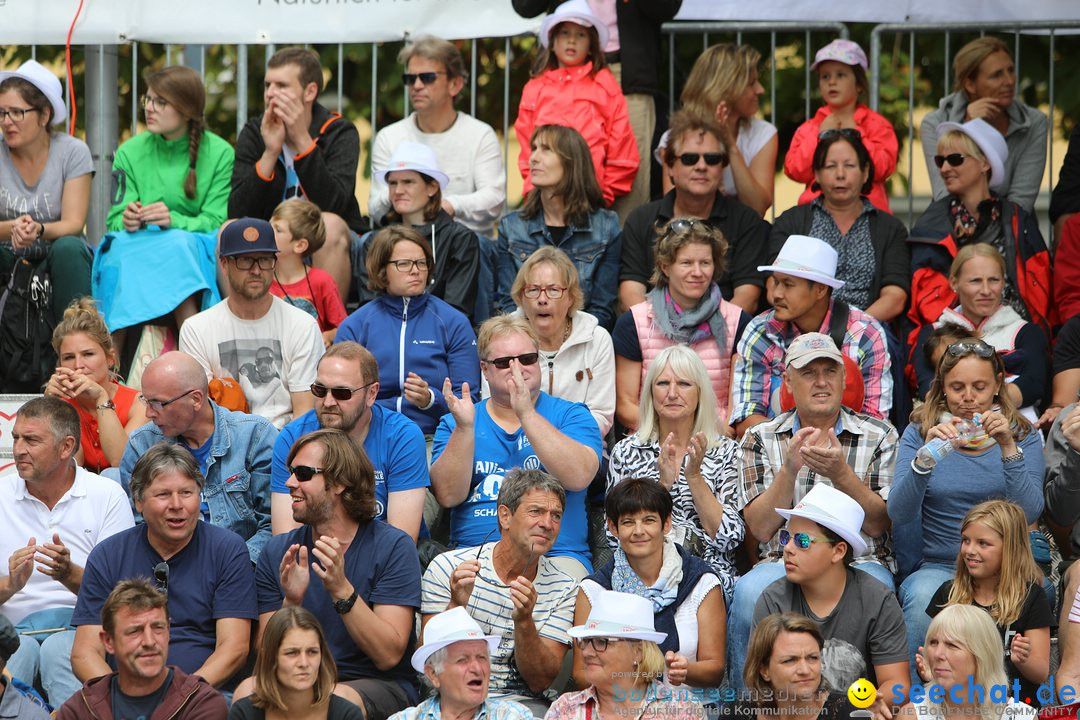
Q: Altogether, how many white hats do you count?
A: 8